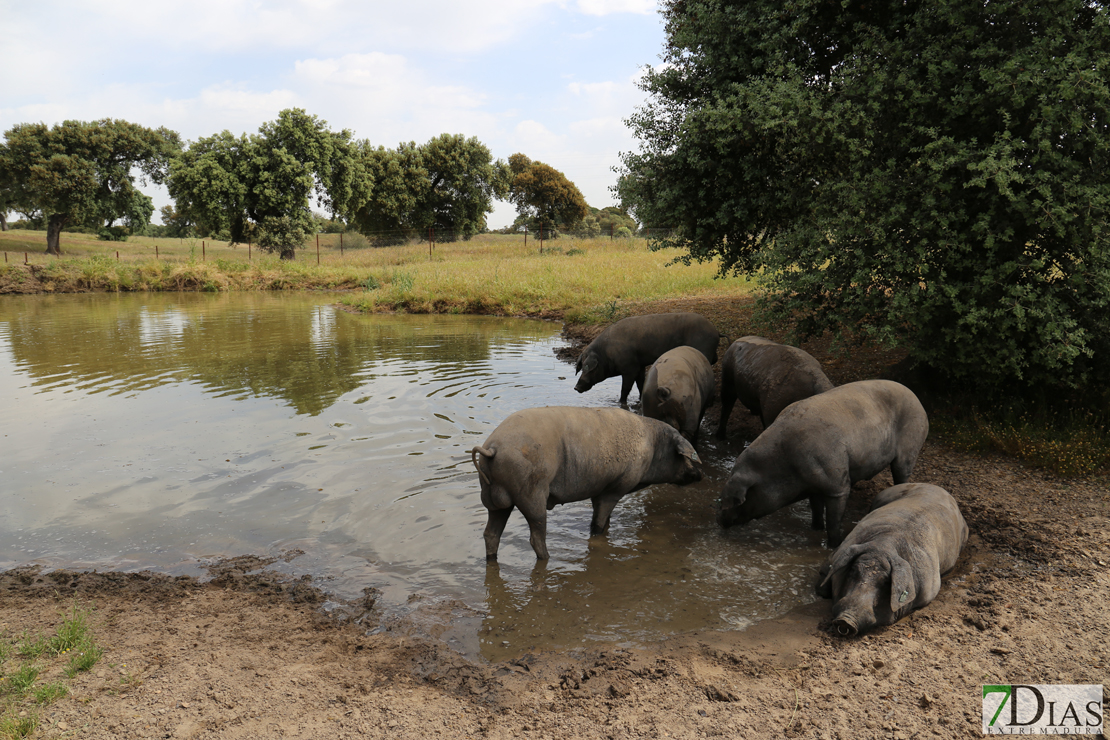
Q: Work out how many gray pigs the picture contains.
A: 6